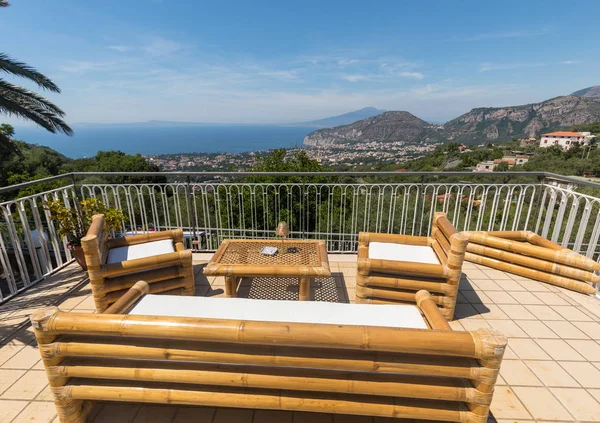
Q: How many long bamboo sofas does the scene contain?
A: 1